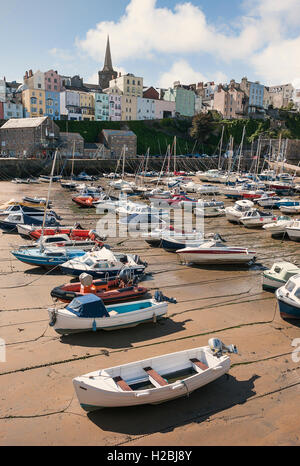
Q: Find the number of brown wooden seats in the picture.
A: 3